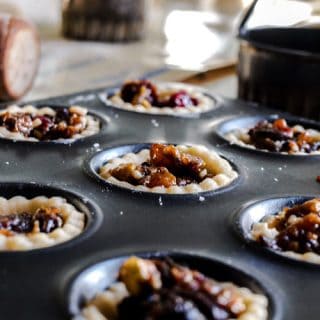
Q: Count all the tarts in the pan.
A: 7